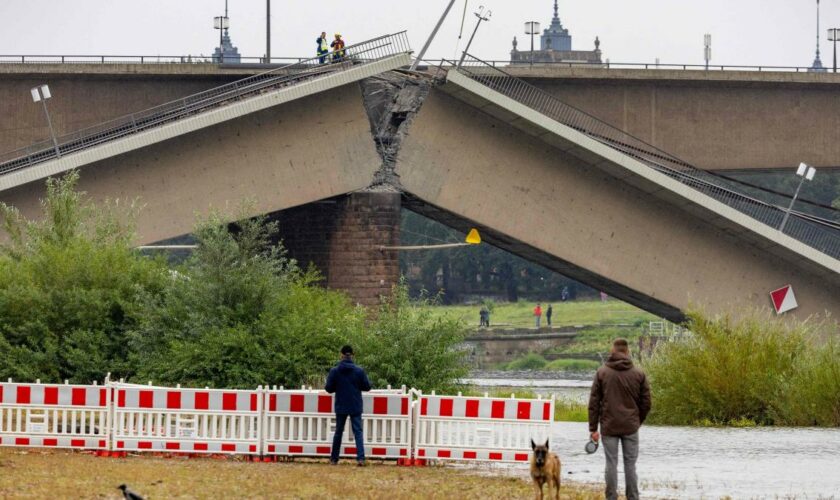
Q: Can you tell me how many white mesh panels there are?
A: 4